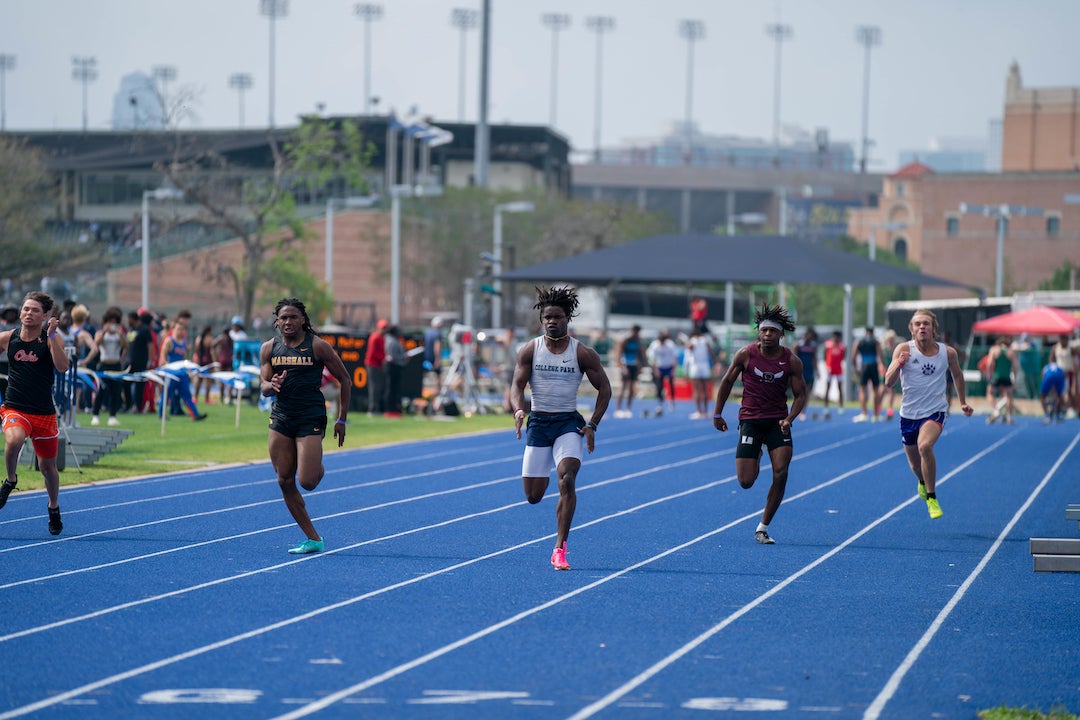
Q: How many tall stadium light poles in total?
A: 12